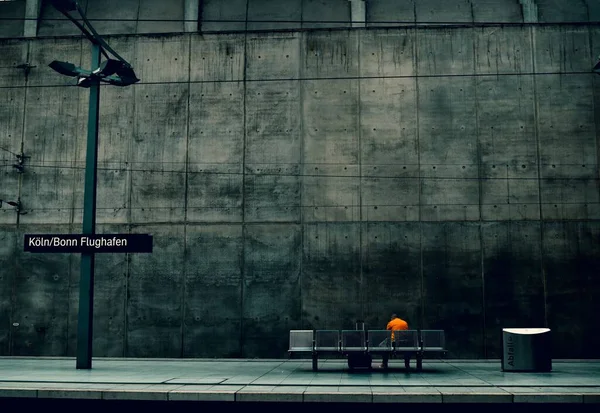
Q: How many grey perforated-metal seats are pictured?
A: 6